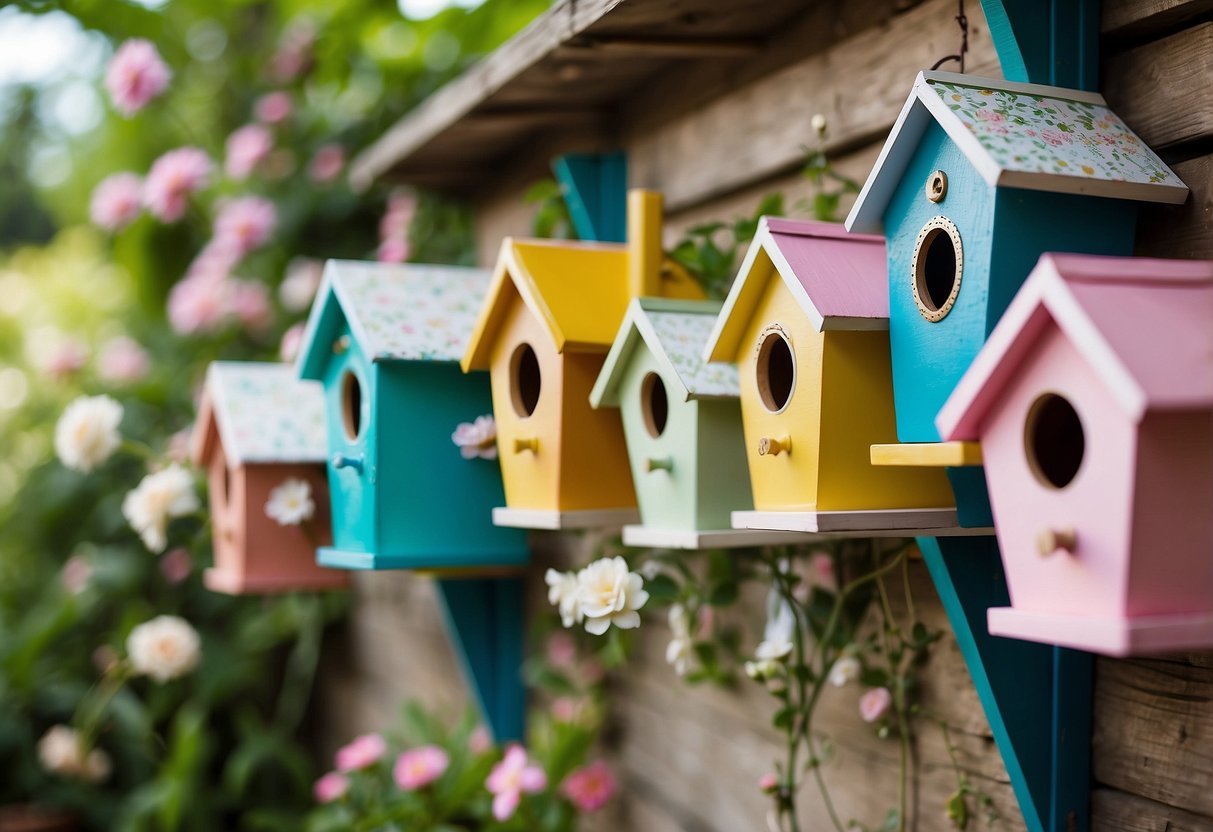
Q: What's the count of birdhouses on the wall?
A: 7